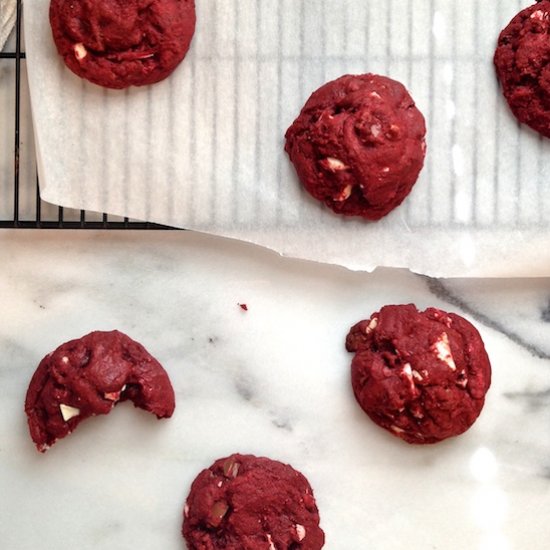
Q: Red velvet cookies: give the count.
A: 6